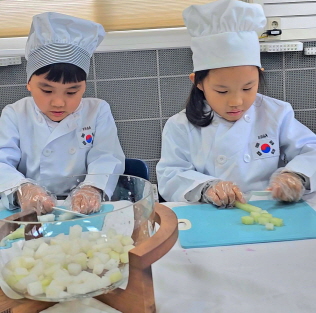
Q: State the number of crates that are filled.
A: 1